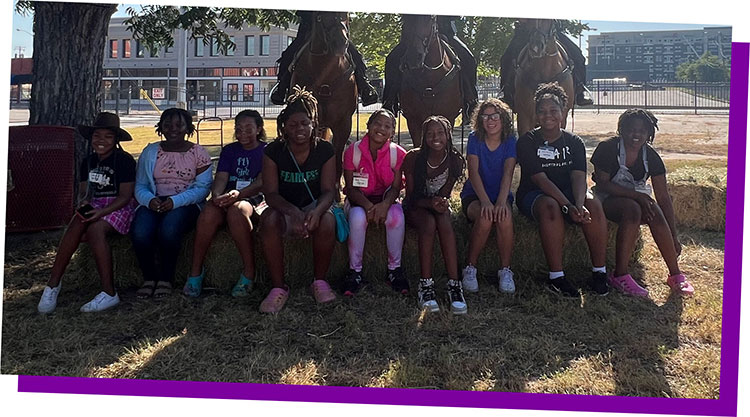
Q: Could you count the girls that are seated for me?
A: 9